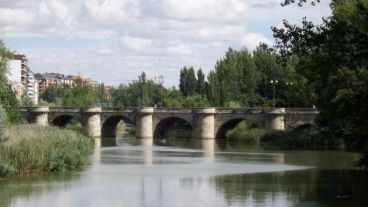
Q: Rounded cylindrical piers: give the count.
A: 5